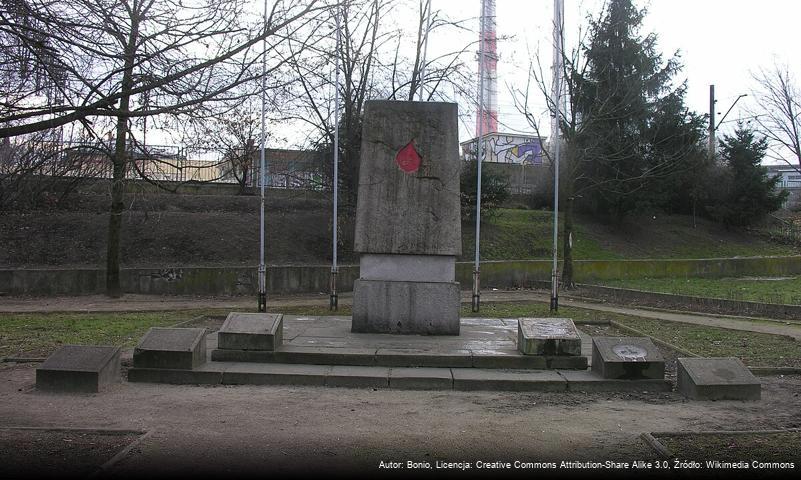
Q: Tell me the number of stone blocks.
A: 6